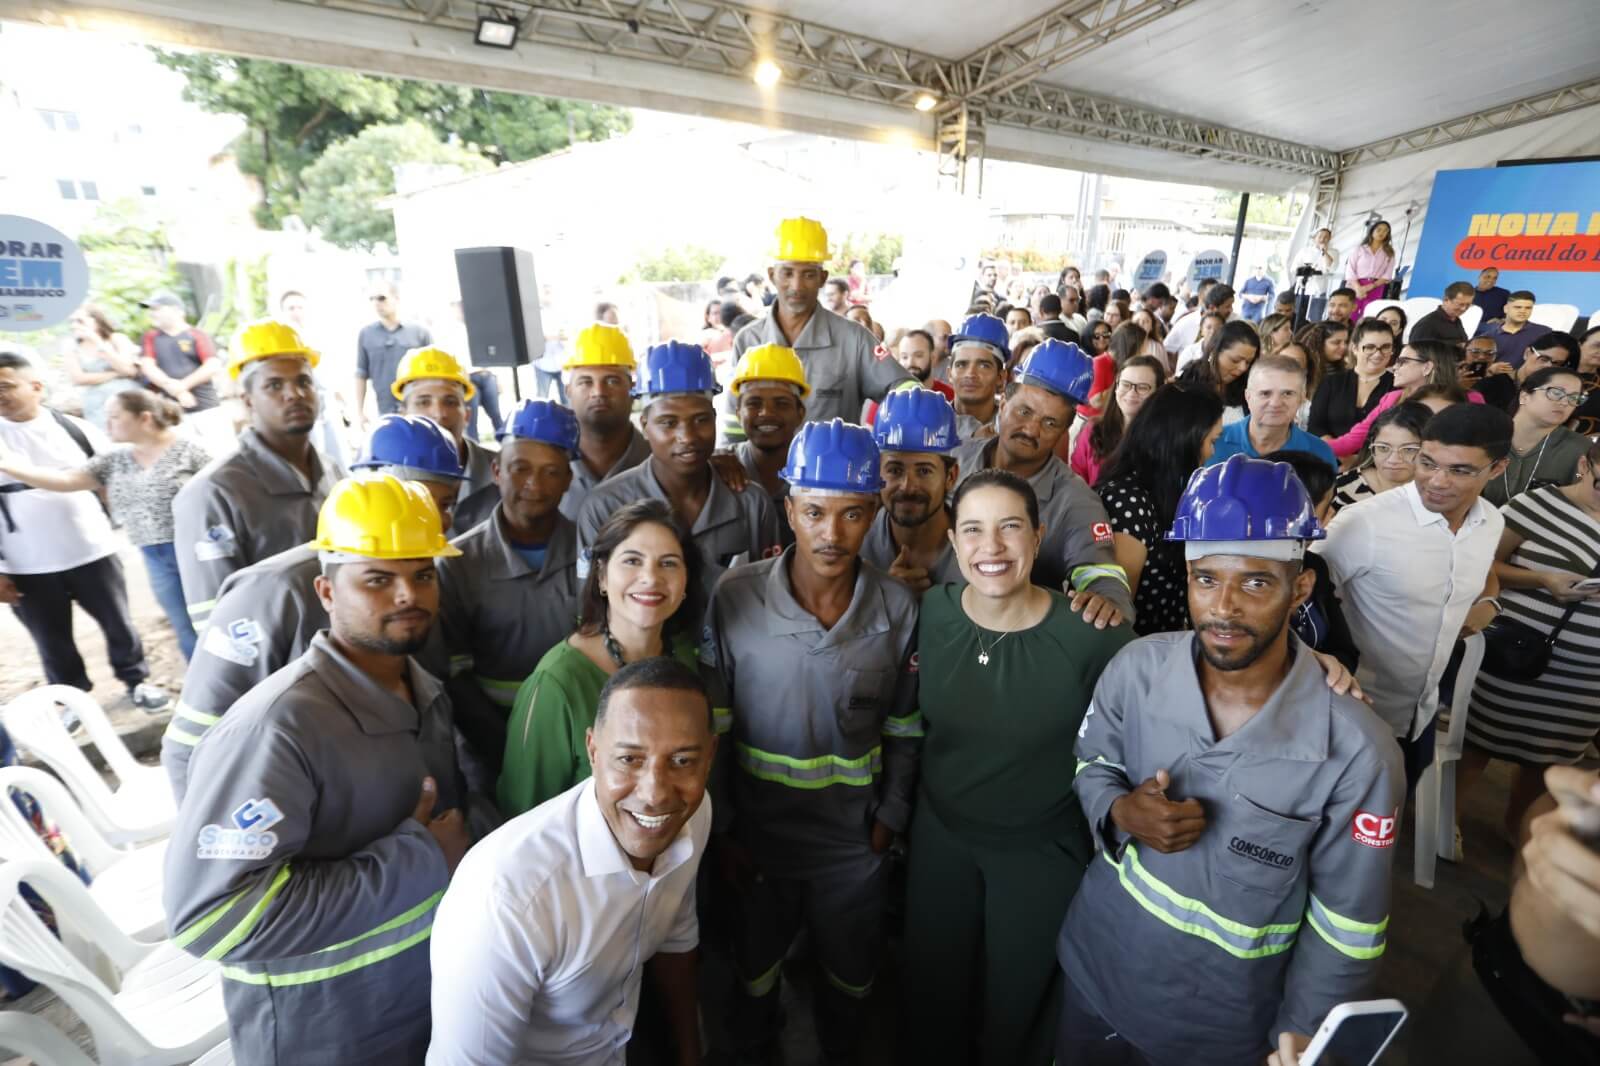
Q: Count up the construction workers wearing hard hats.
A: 14